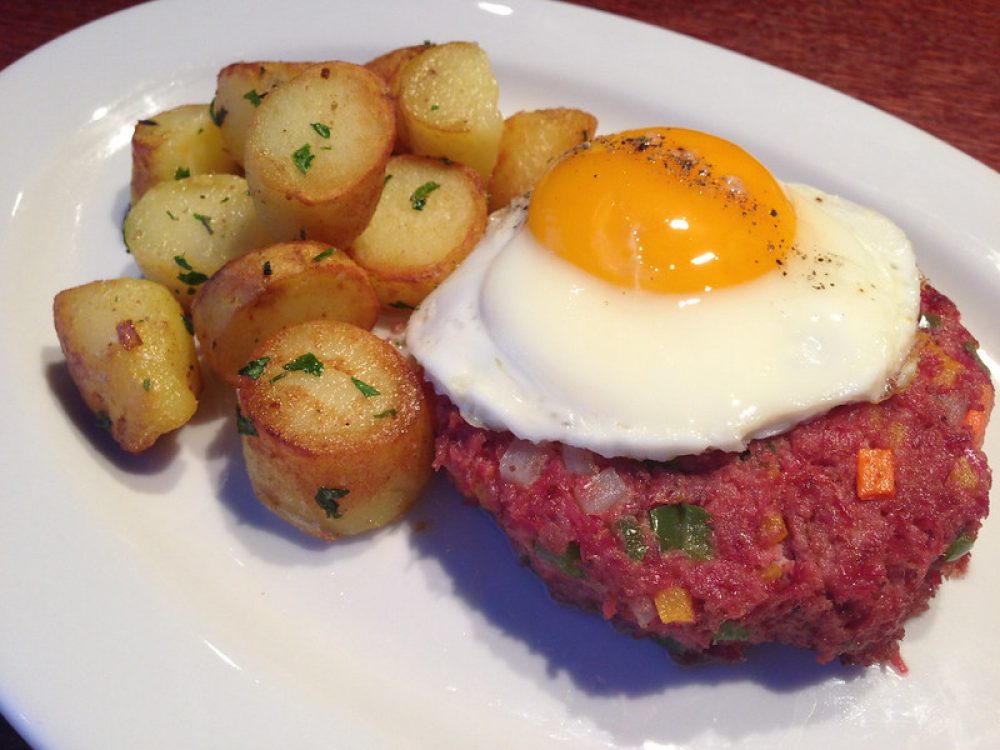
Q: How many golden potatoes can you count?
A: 11